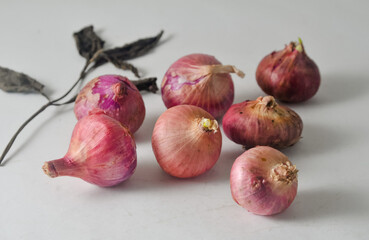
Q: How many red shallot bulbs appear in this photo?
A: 7